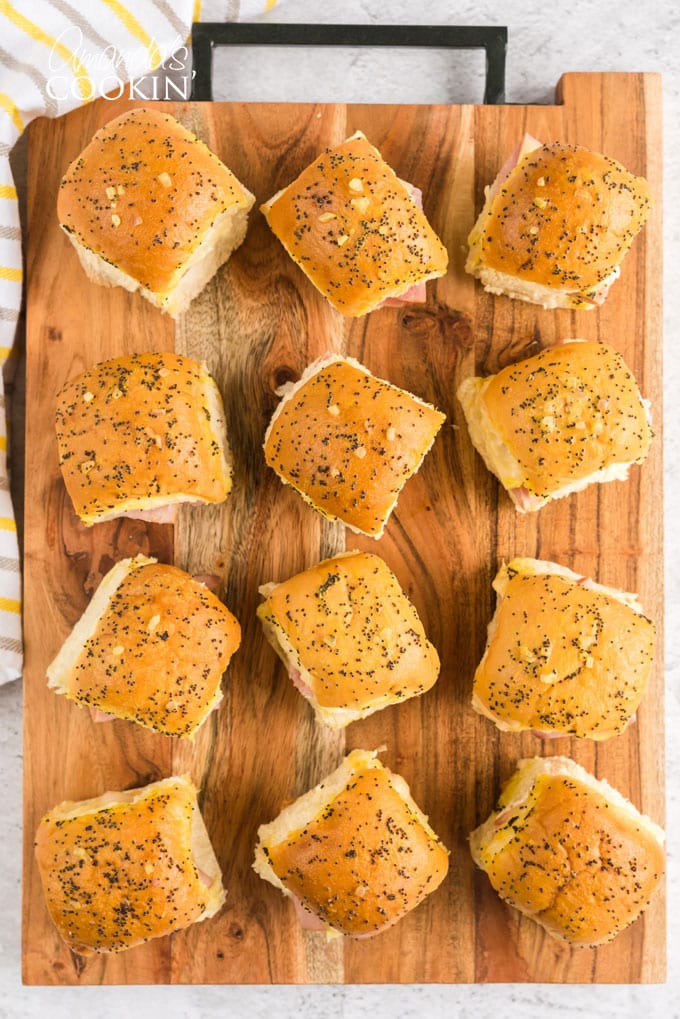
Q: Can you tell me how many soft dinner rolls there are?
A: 12